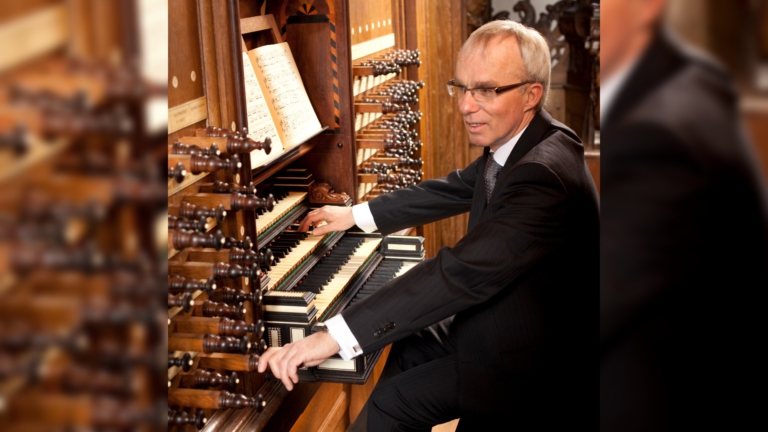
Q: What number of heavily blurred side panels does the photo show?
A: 2